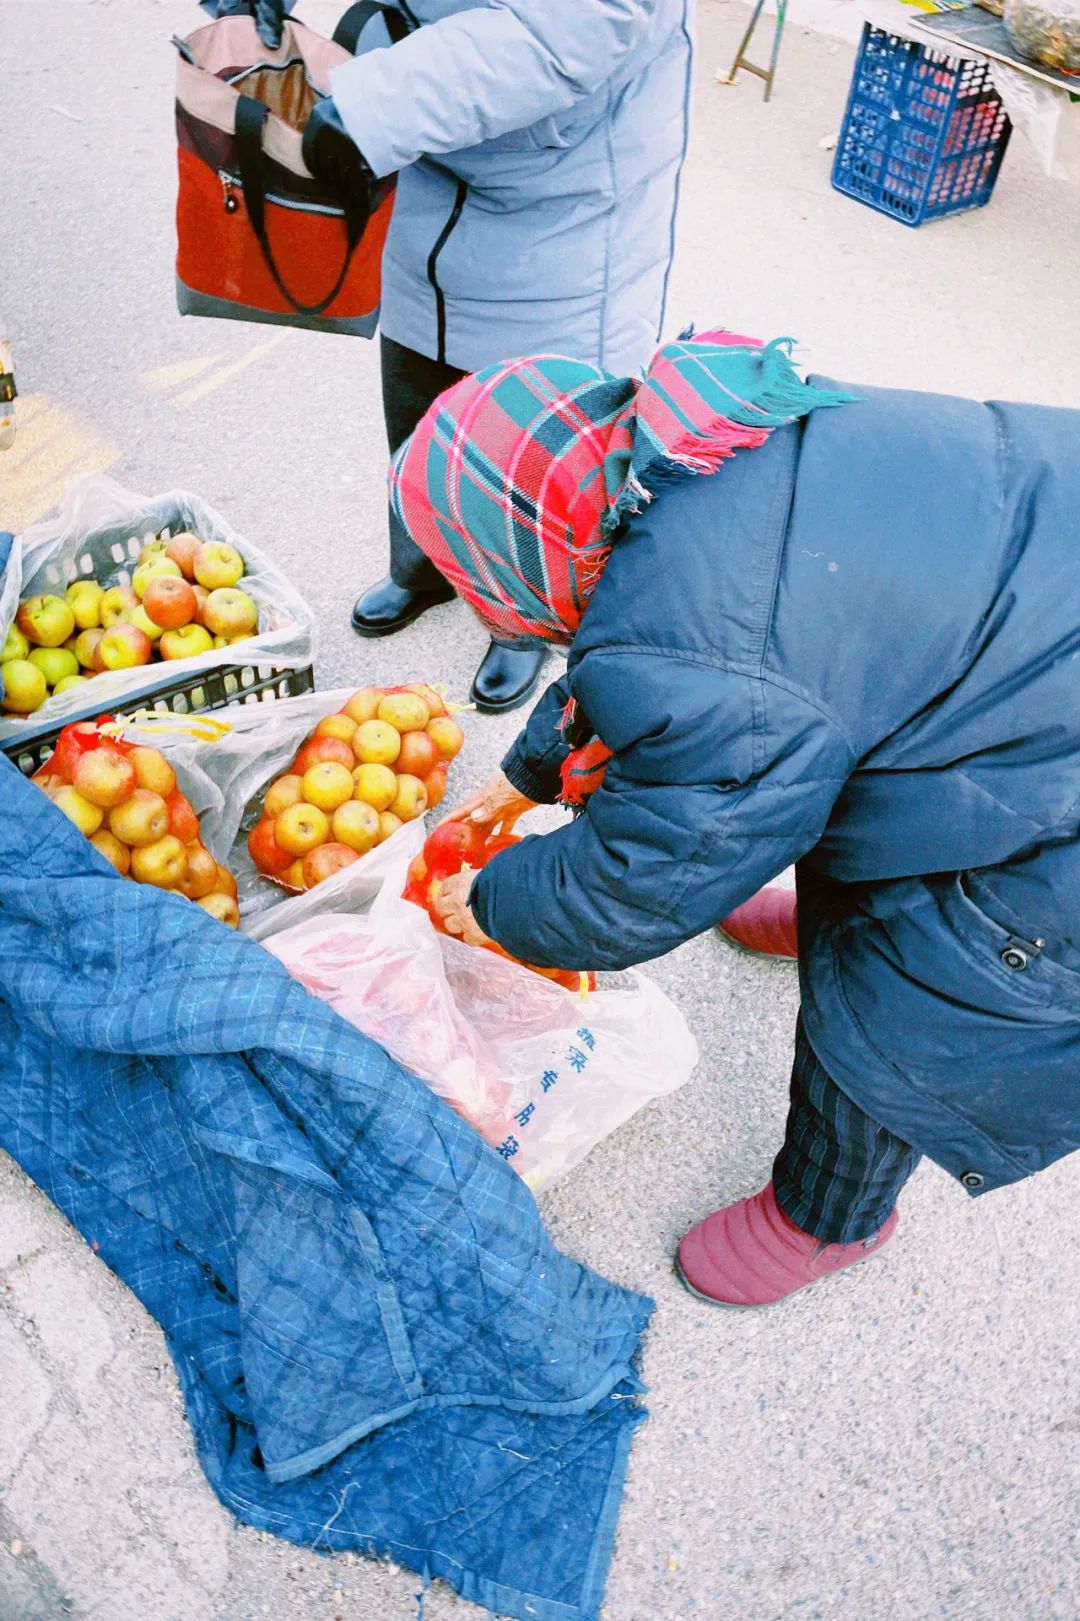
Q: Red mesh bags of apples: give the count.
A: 3